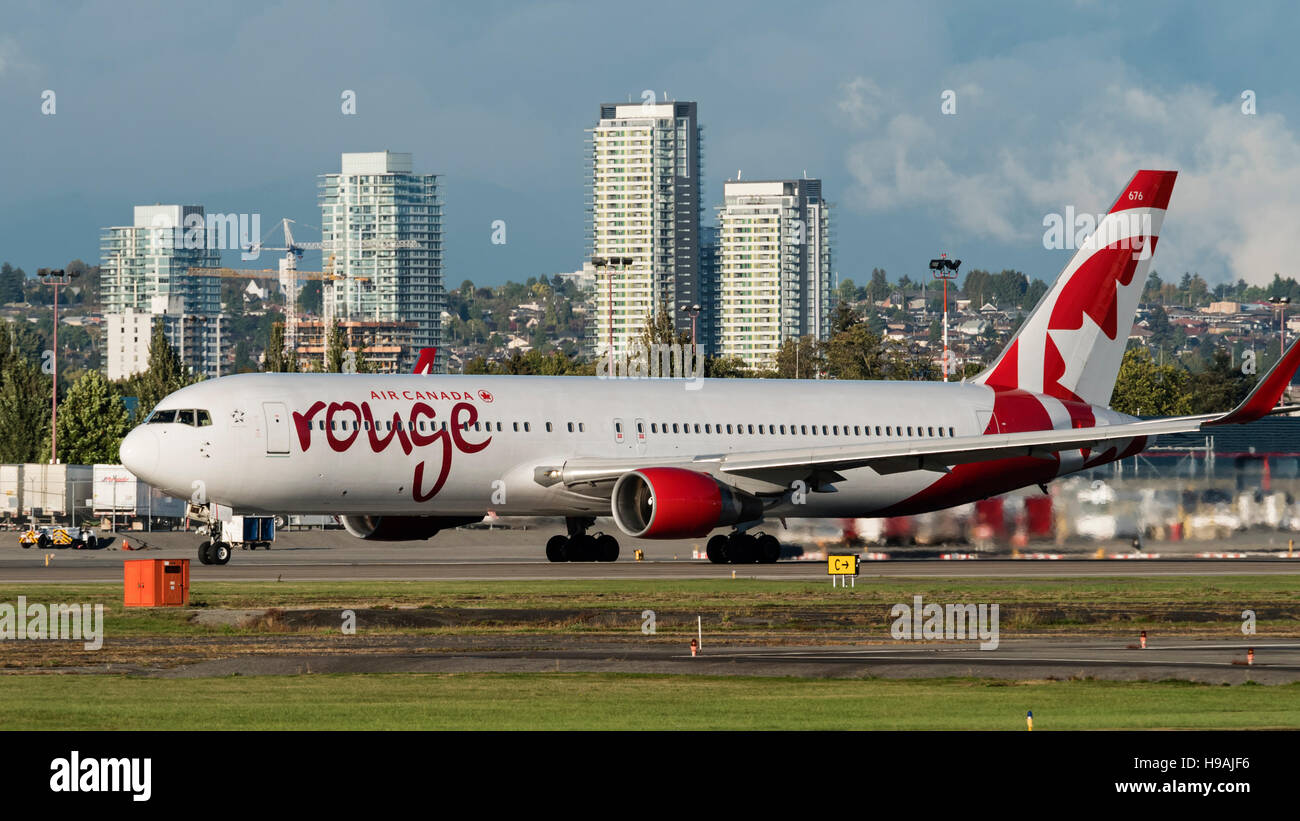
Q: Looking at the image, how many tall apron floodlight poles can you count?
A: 5